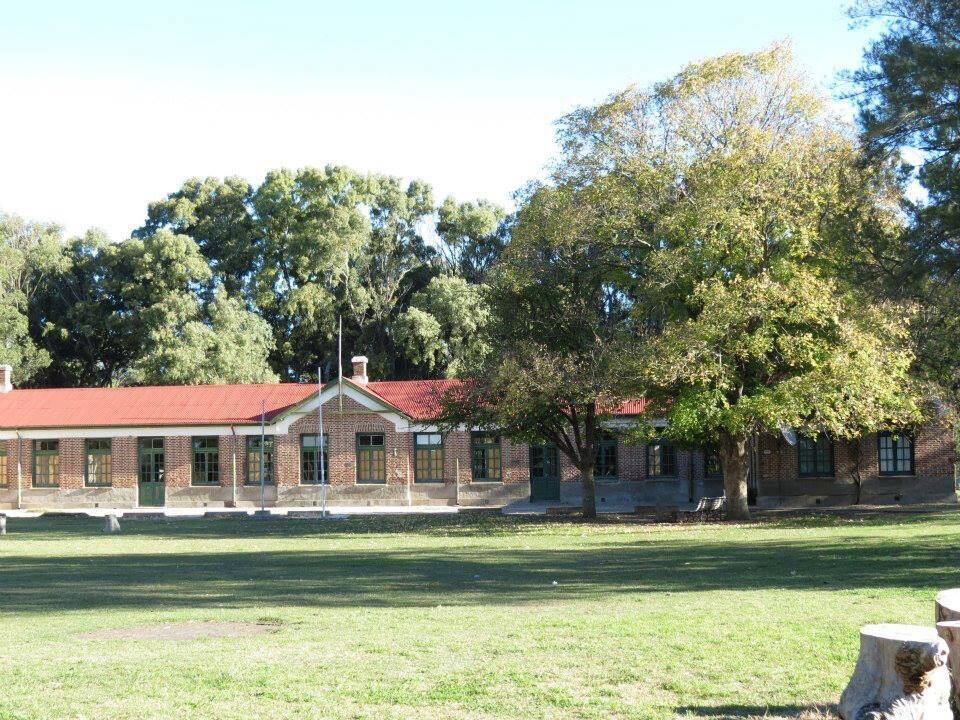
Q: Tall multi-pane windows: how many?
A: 14